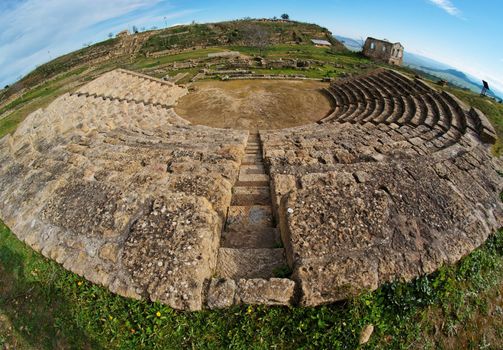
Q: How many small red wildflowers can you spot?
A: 0